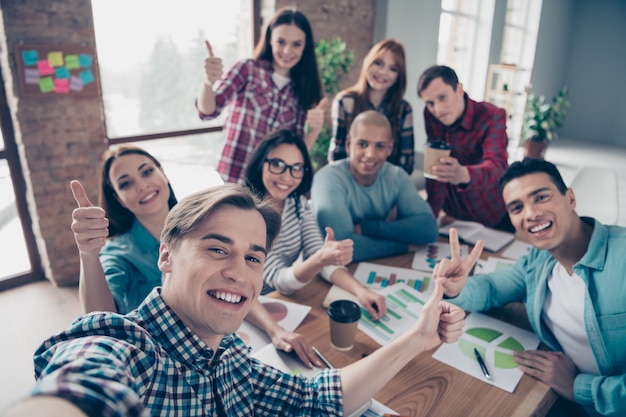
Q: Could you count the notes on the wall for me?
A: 11